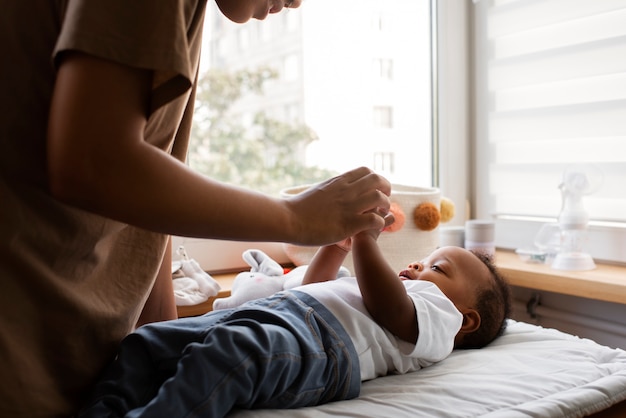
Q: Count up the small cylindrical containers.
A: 2